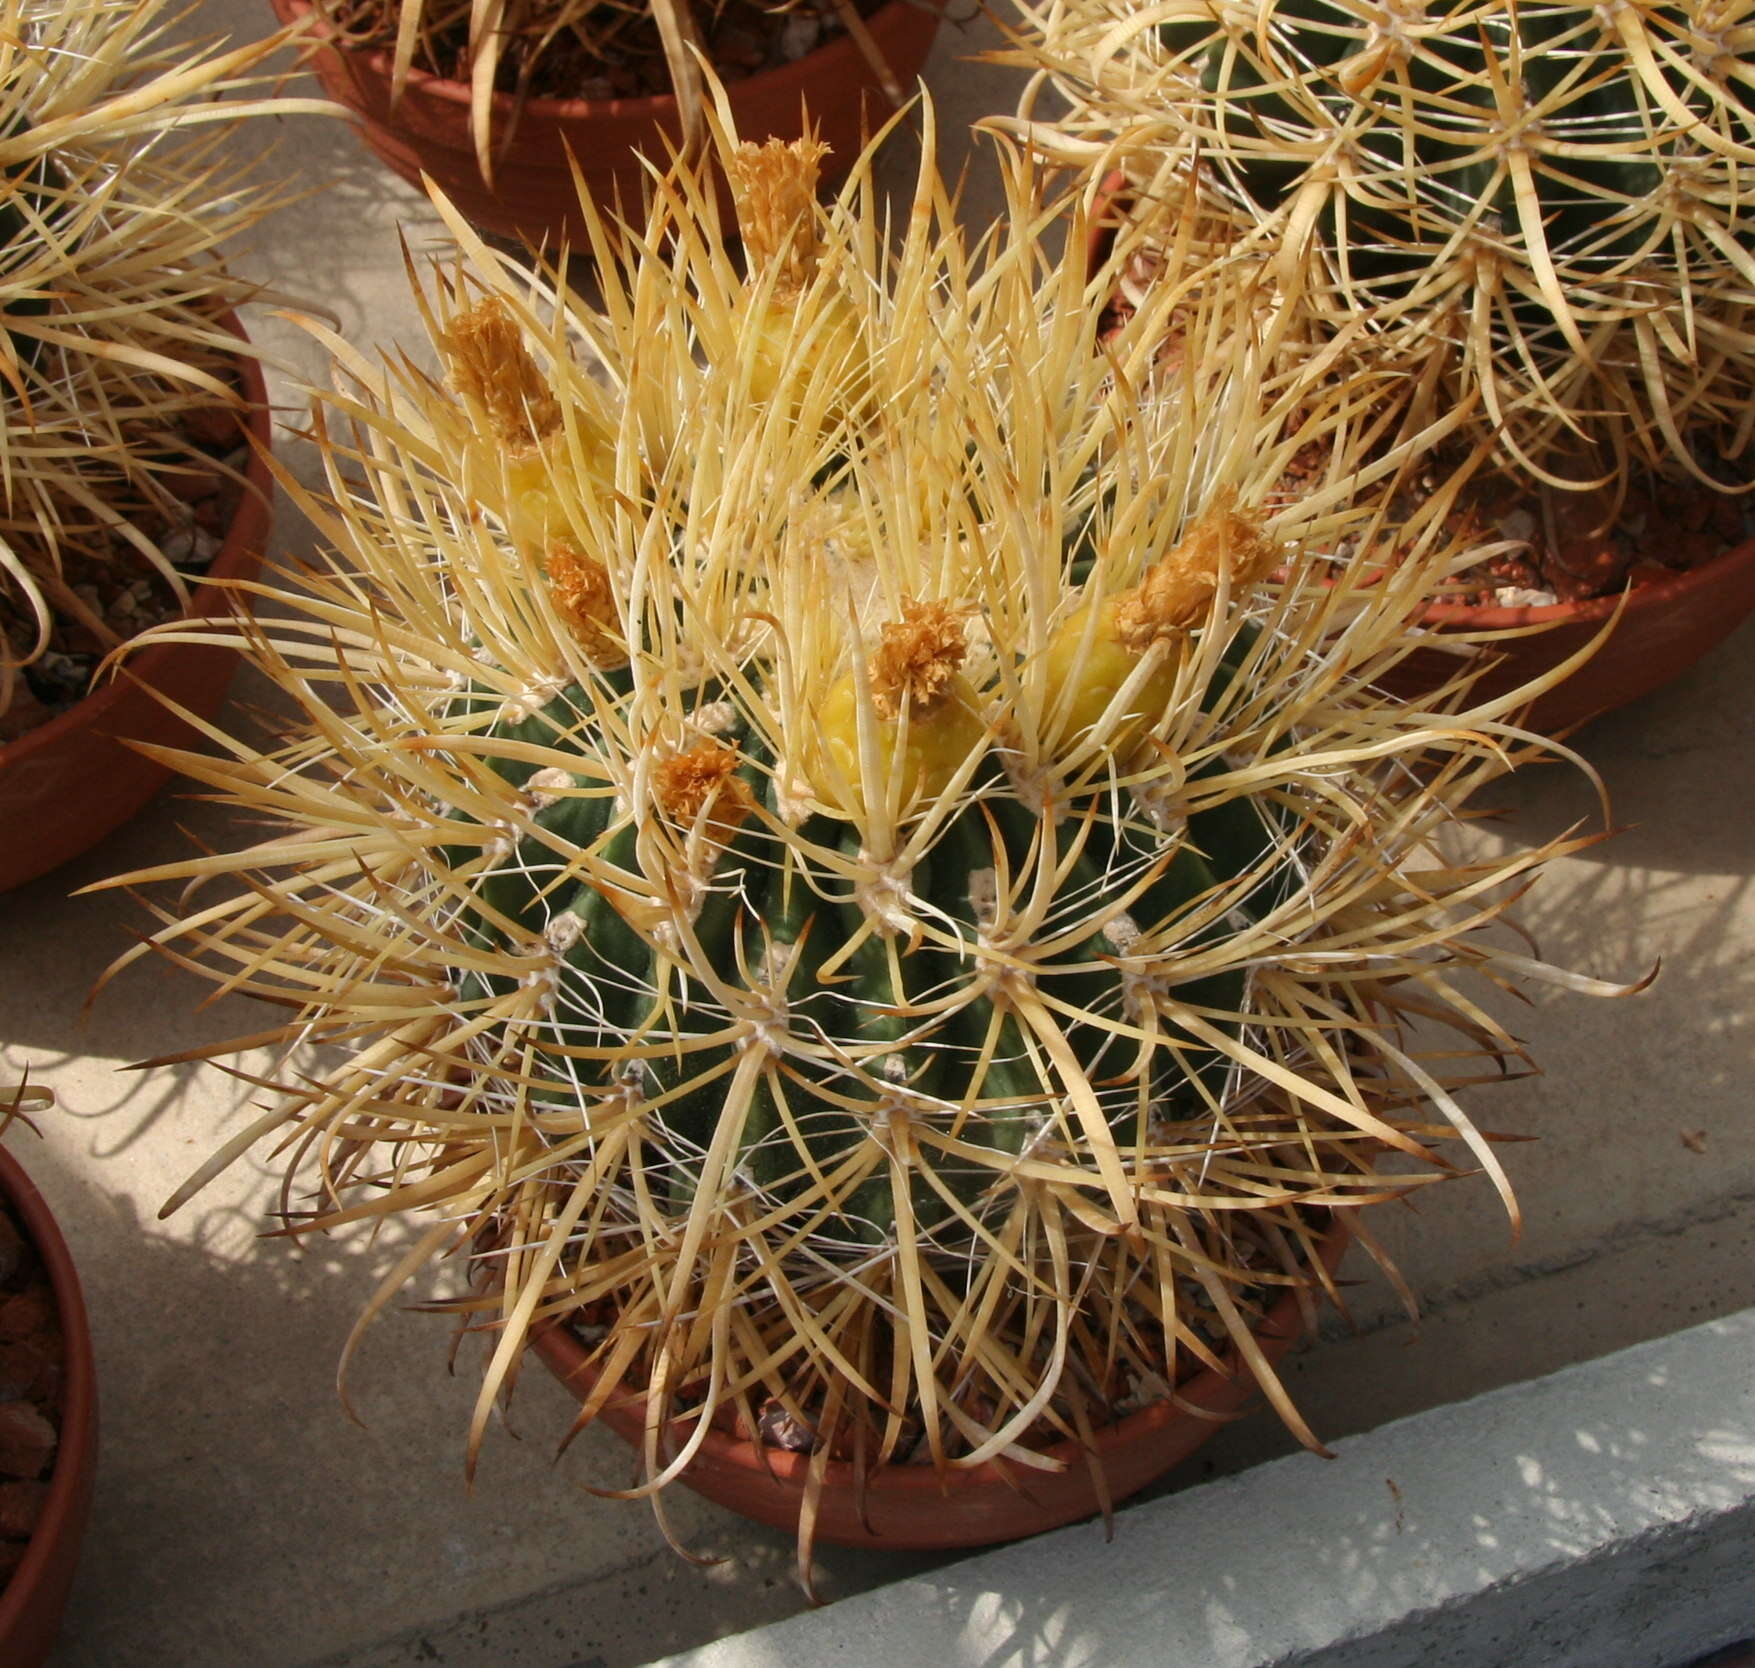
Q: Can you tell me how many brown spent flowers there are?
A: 6